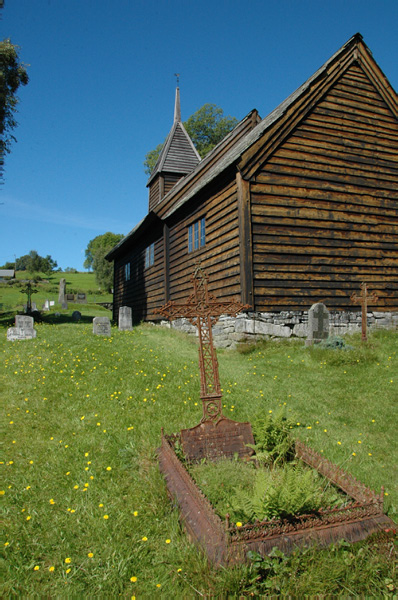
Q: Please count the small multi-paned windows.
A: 3